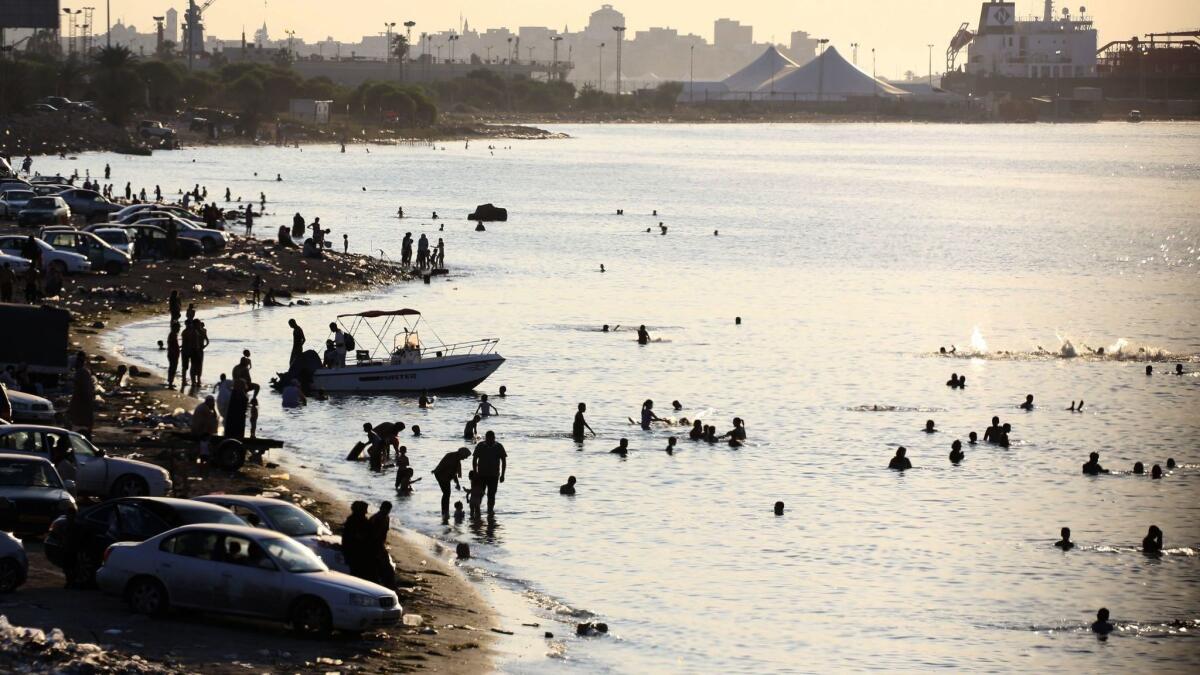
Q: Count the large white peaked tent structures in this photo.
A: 2